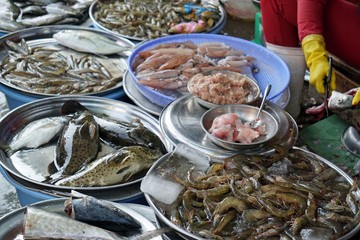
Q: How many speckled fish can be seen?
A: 2